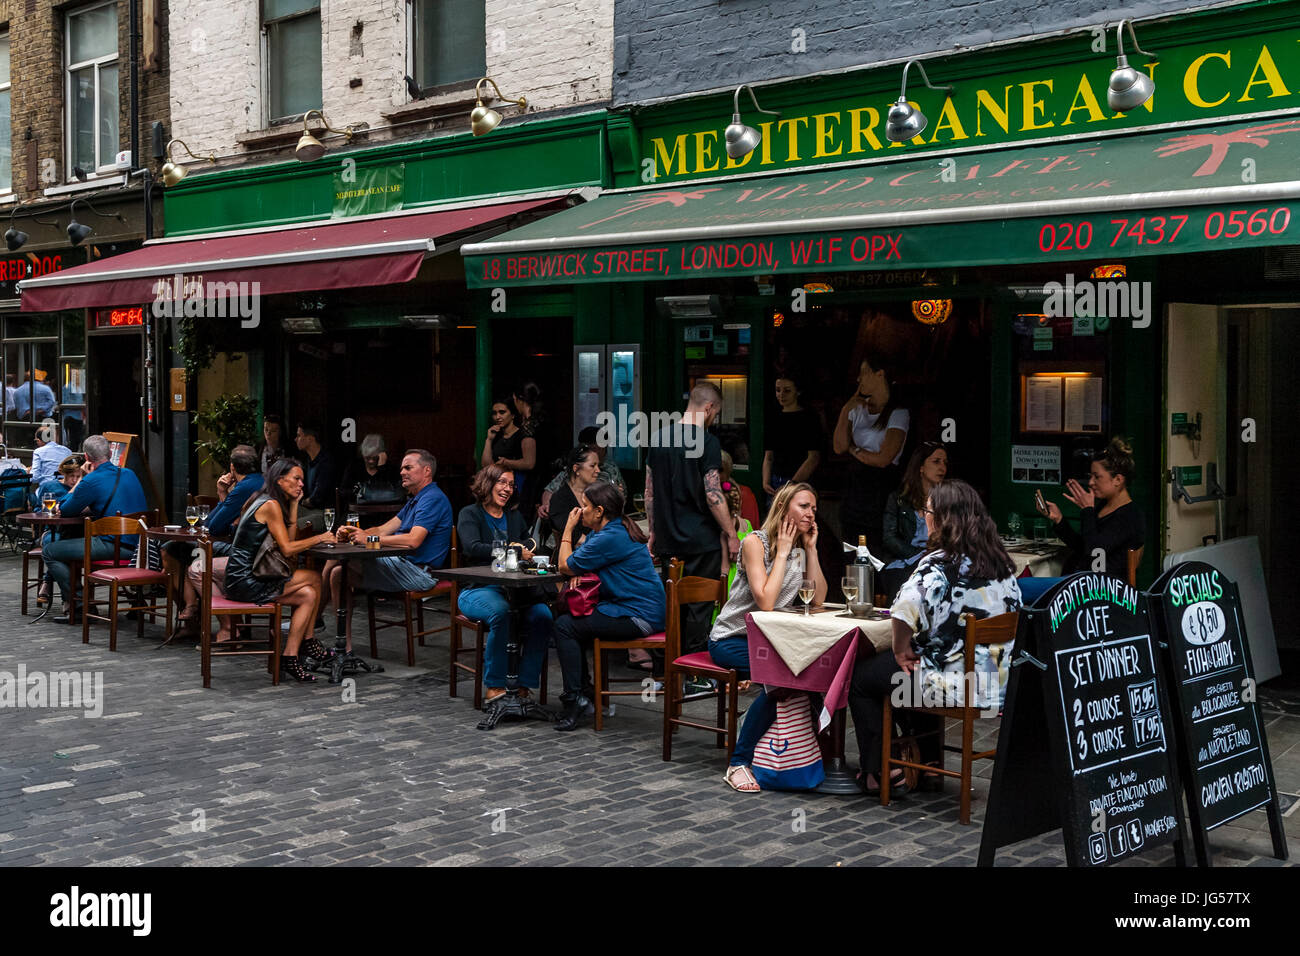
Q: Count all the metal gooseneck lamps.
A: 8